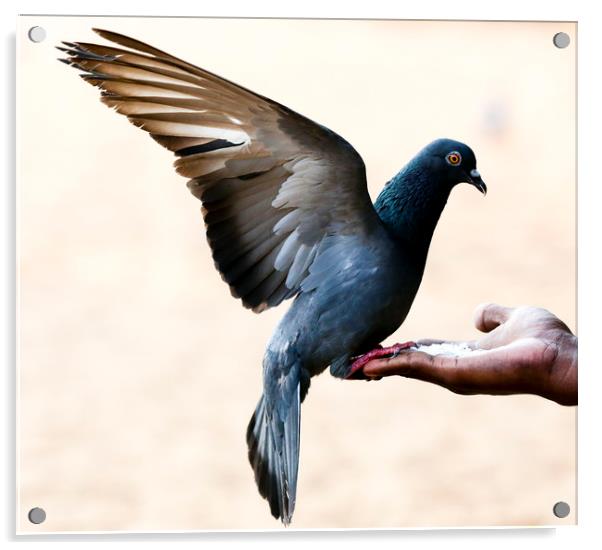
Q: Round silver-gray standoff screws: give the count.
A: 4